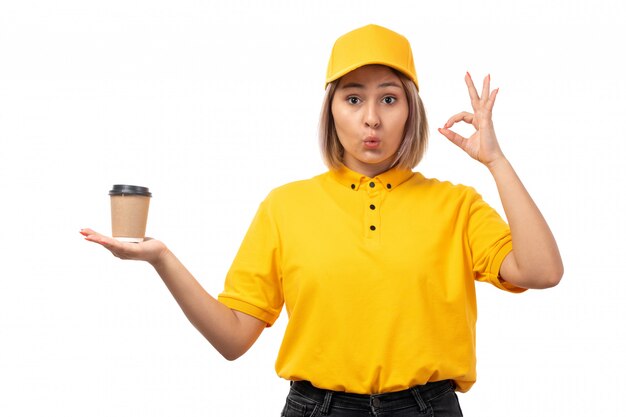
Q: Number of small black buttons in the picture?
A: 5